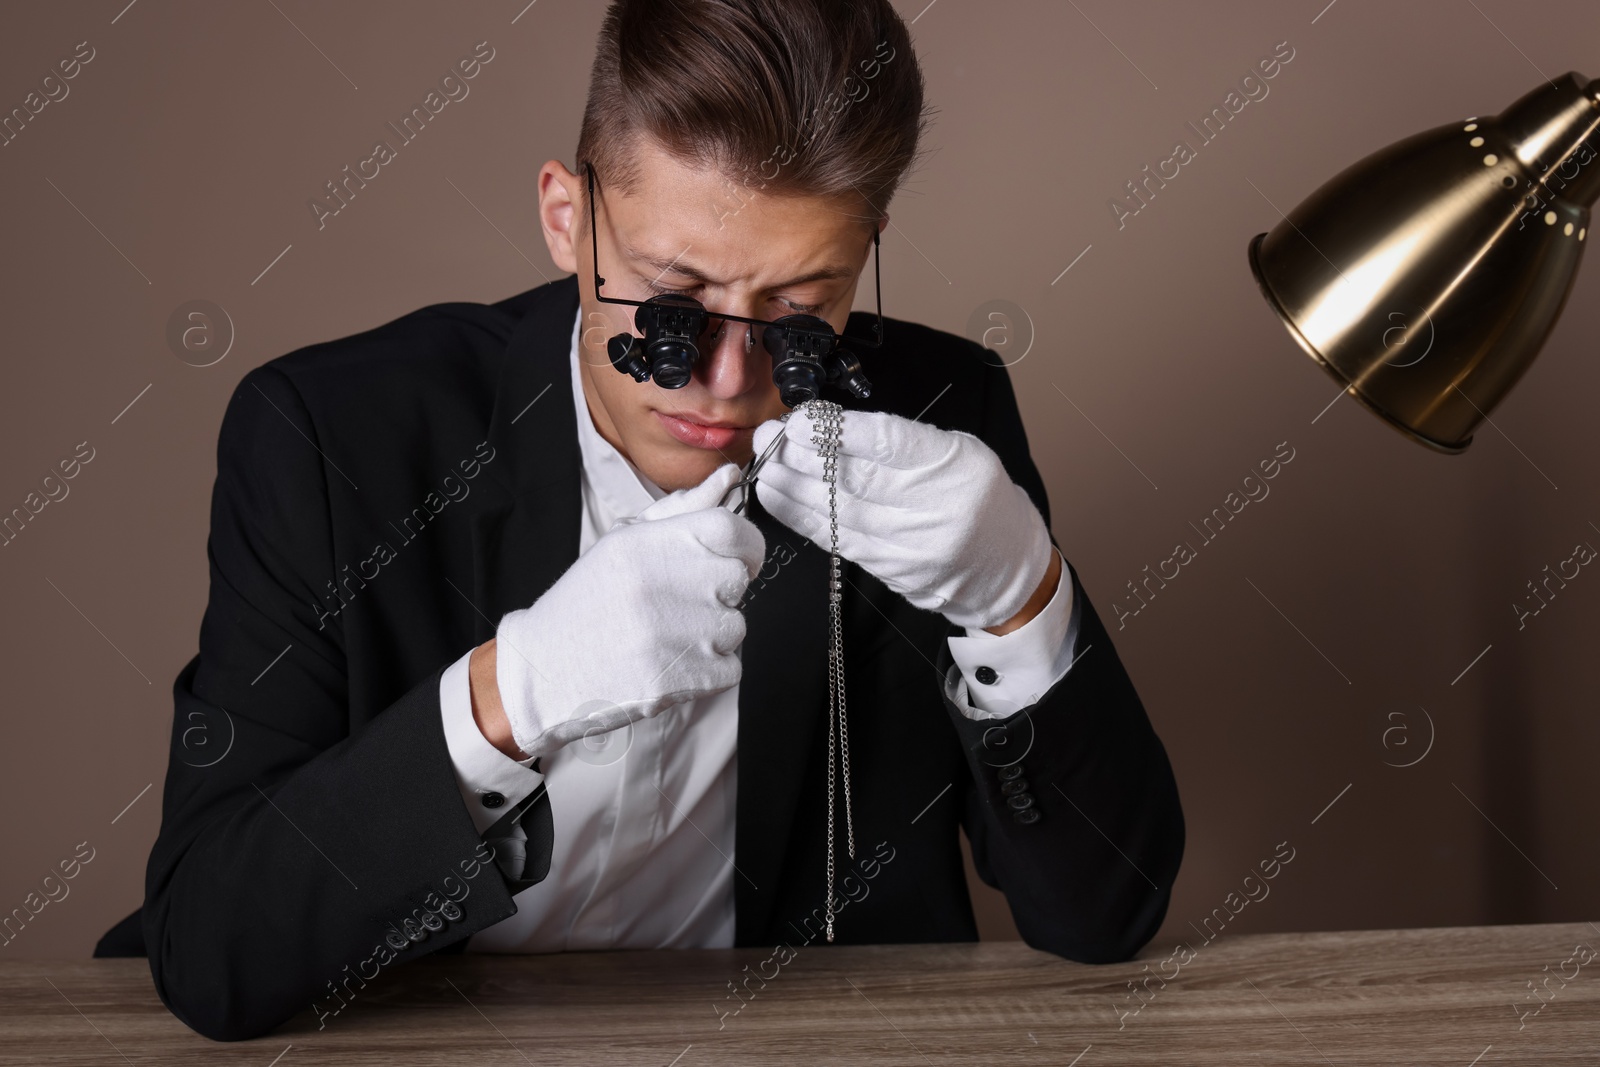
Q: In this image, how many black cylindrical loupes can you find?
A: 2